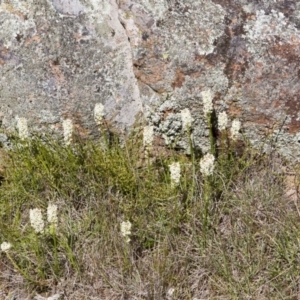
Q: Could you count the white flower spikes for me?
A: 14